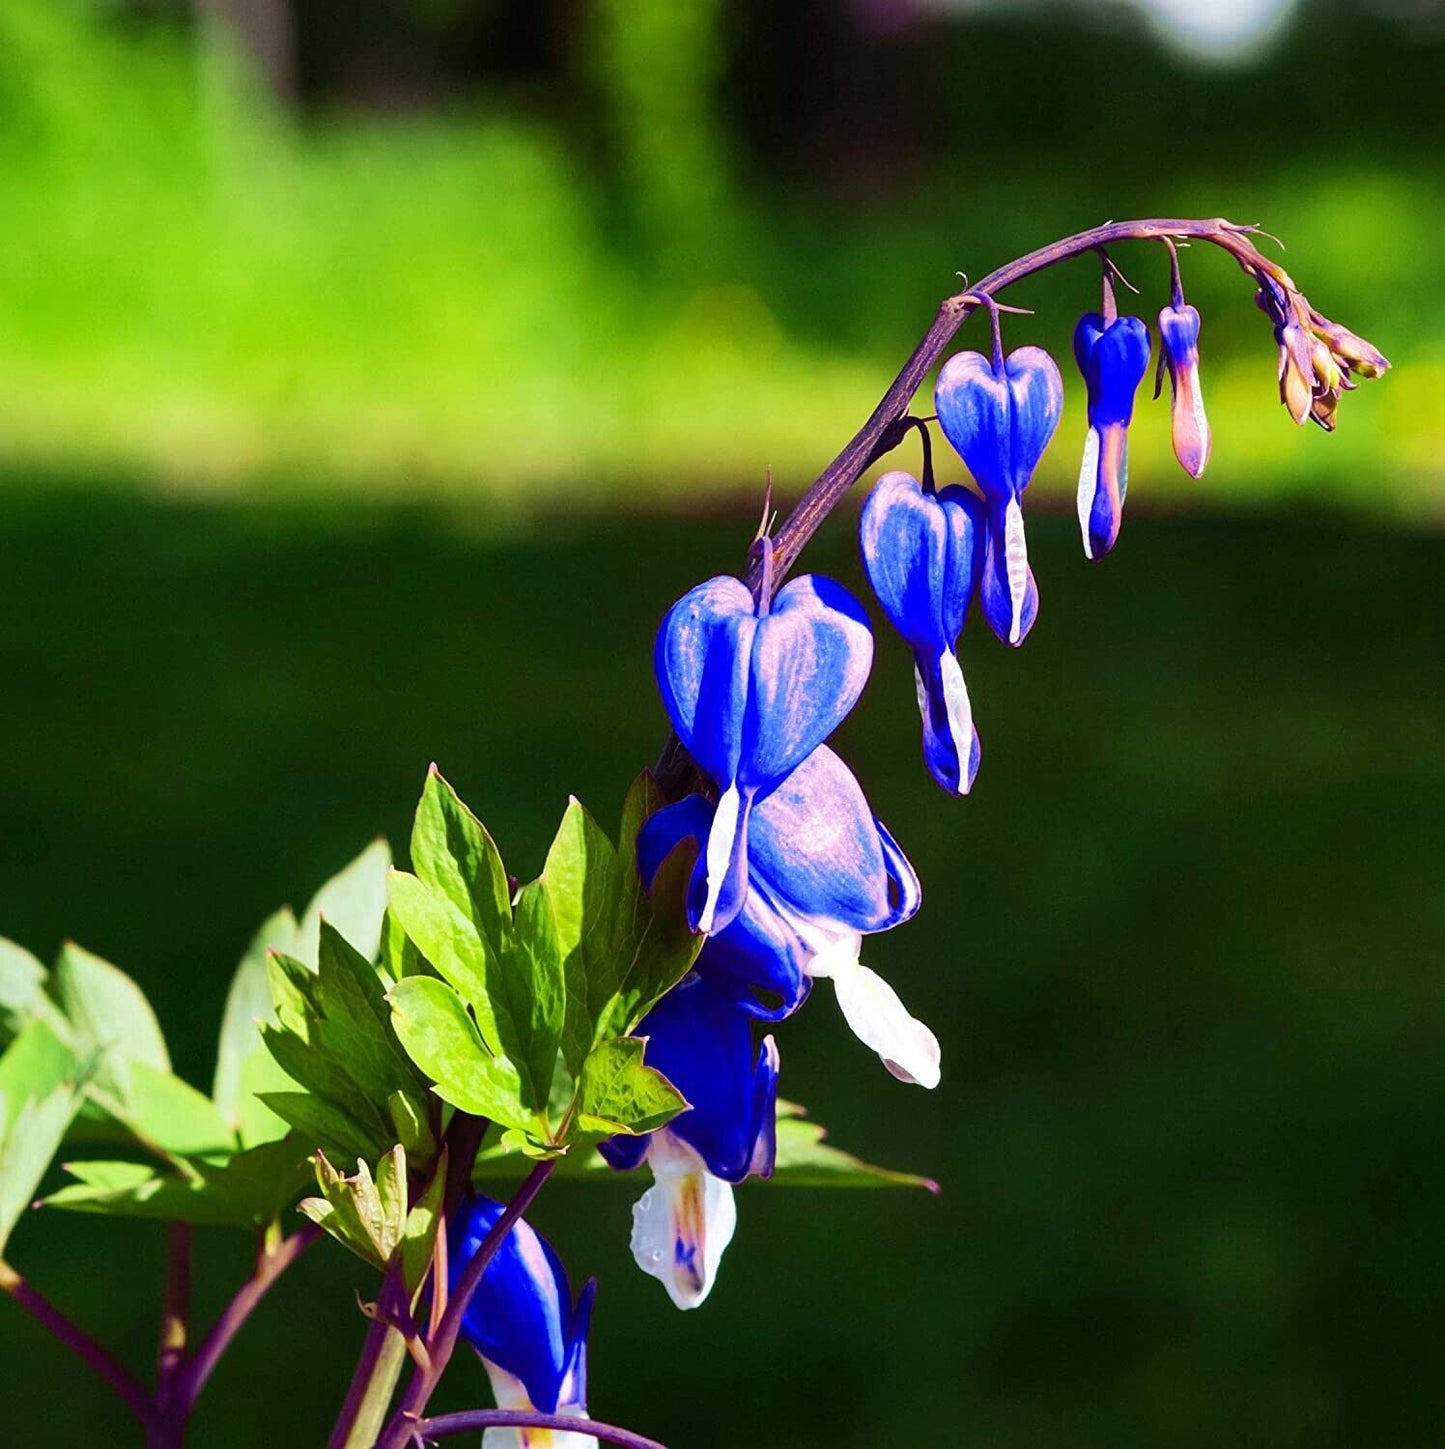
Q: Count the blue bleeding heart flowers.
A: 8